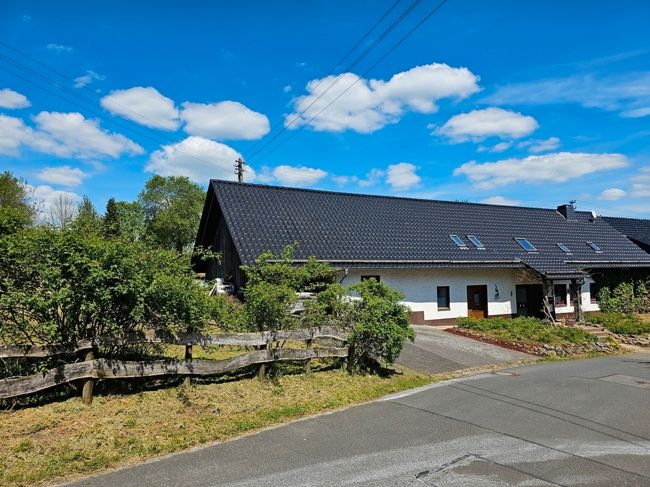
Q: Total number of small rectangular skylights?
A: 5